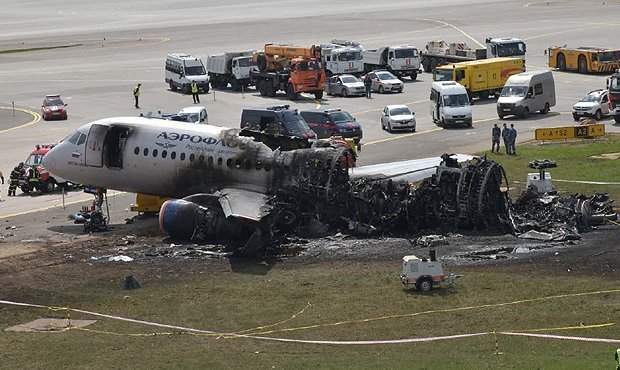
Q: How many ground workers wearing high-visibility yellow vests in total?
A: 2